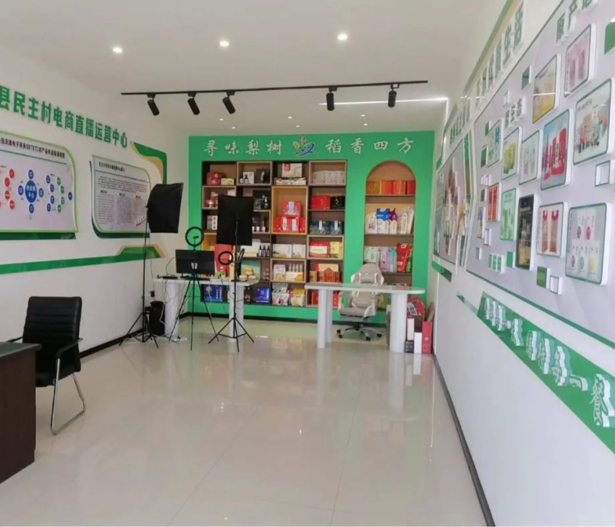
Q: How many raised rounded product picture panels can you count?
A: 13